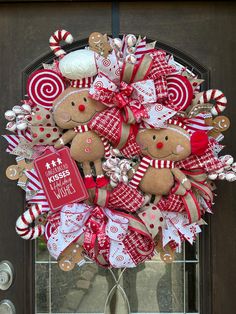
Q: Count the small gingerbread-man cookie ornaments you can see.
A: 5